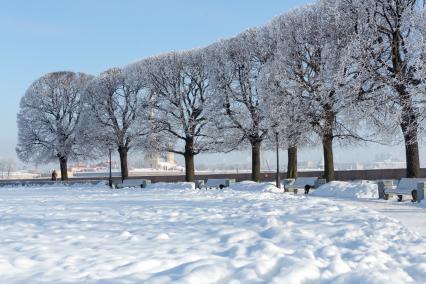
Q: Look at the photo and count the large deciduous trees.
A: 7